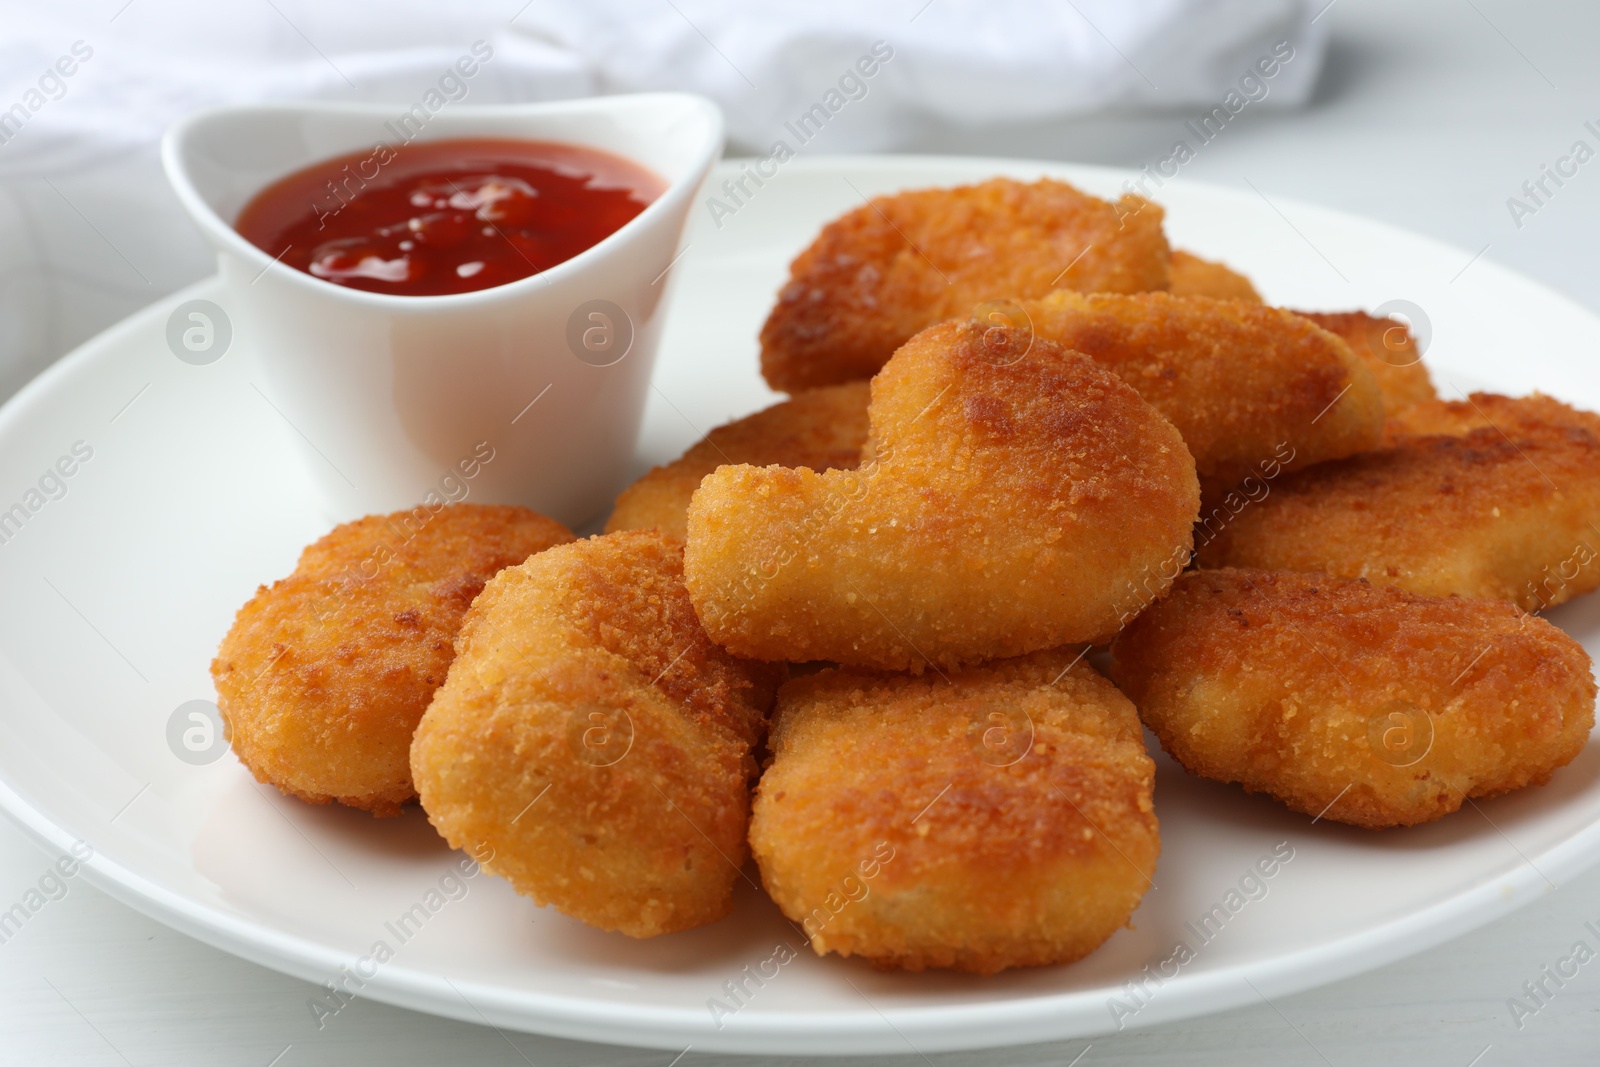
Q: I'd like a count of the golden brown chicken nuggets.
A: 11